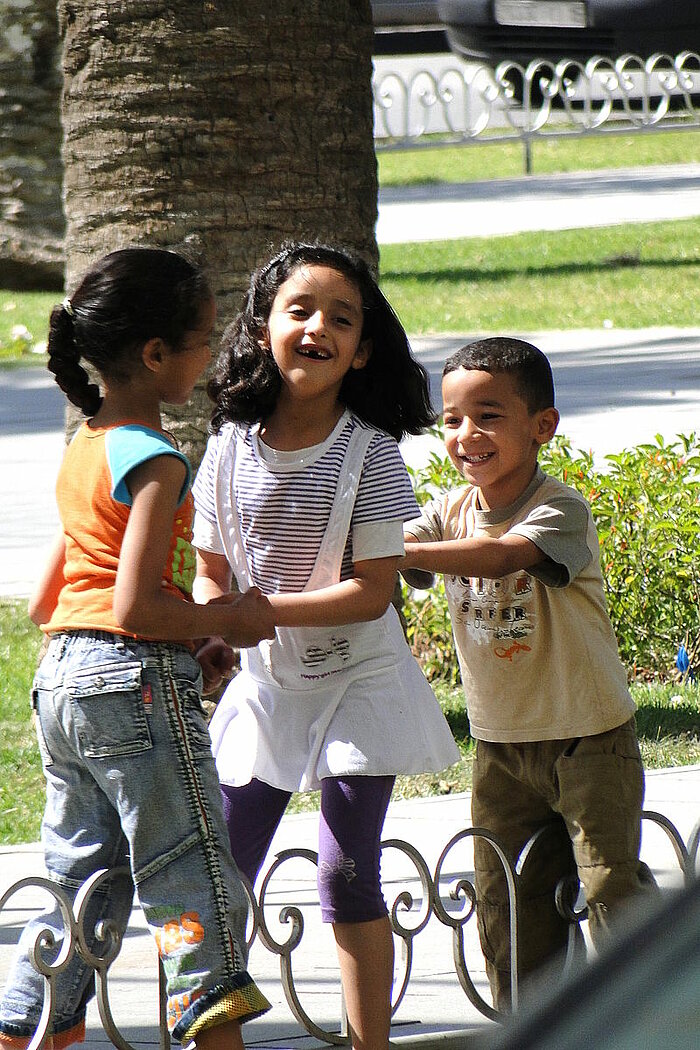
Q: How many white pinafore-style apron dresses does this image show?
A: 1